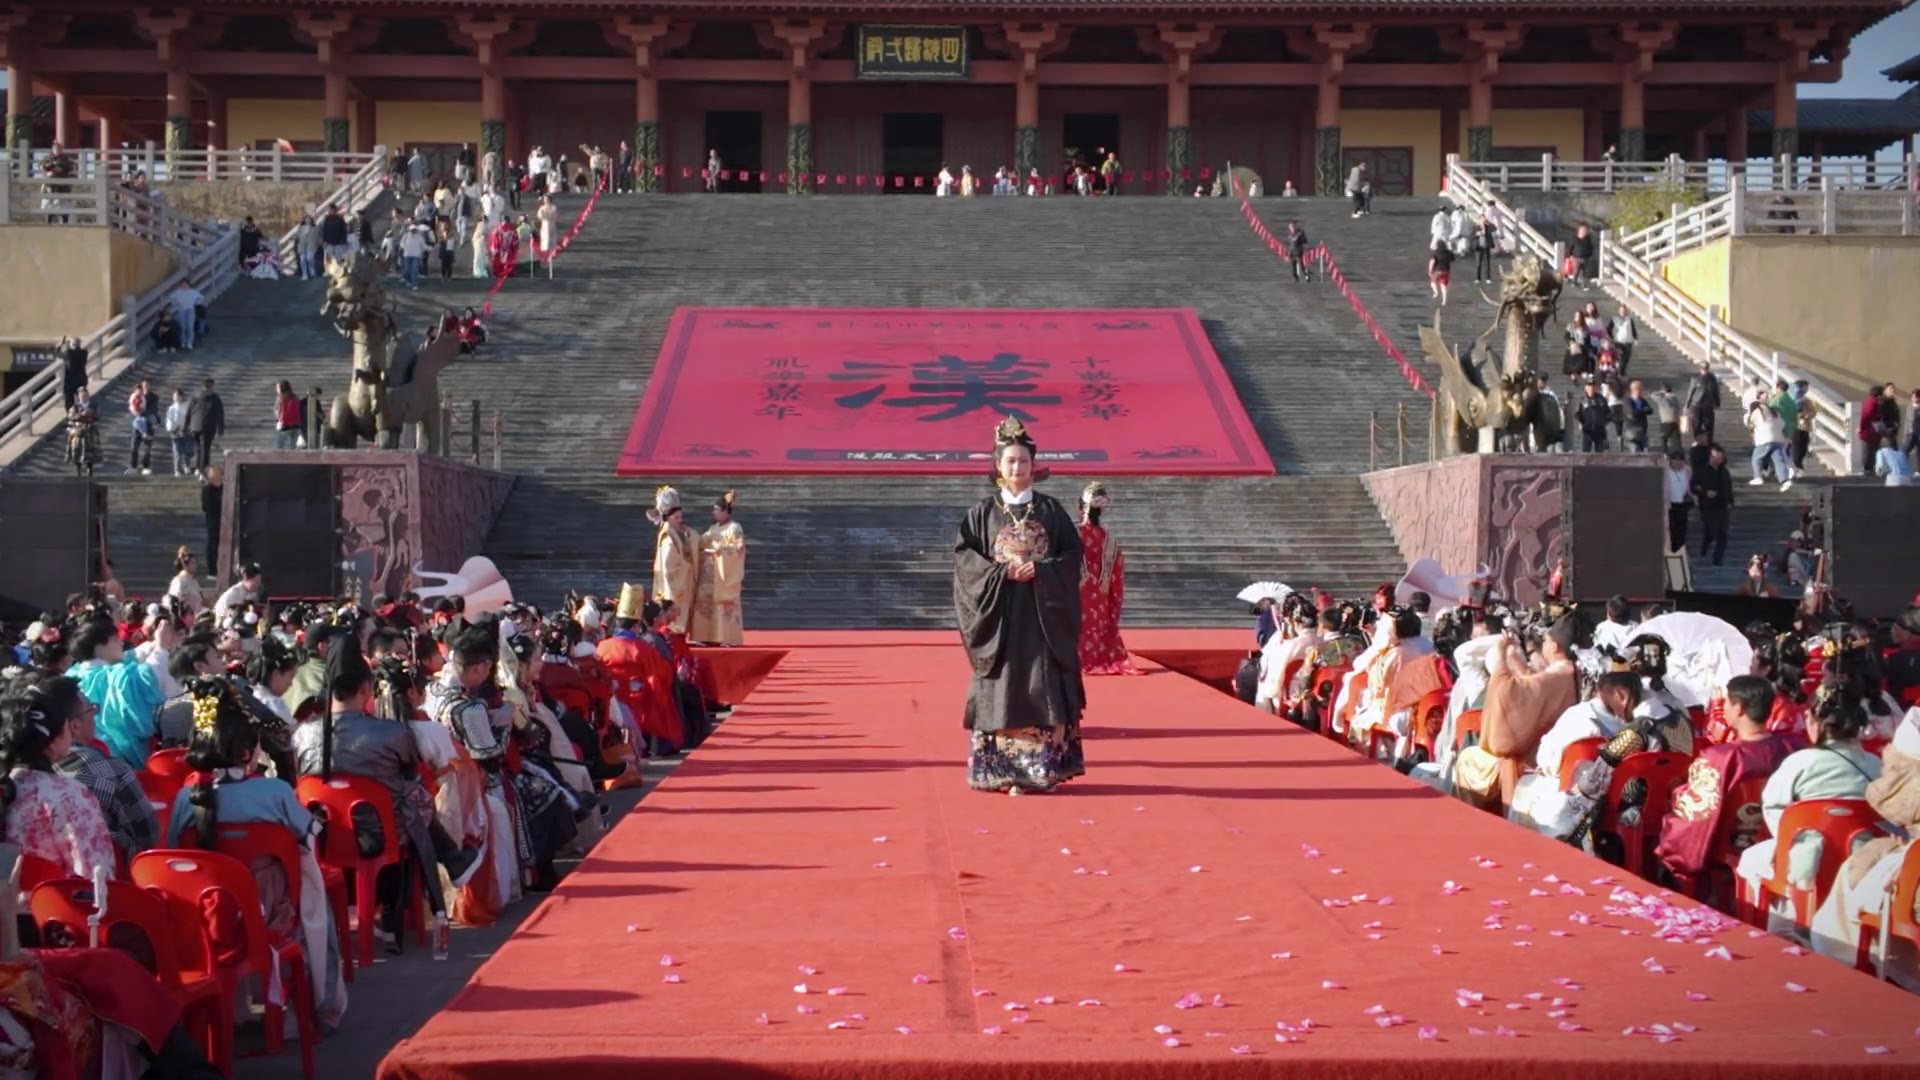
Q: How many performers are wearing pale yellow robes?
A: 2